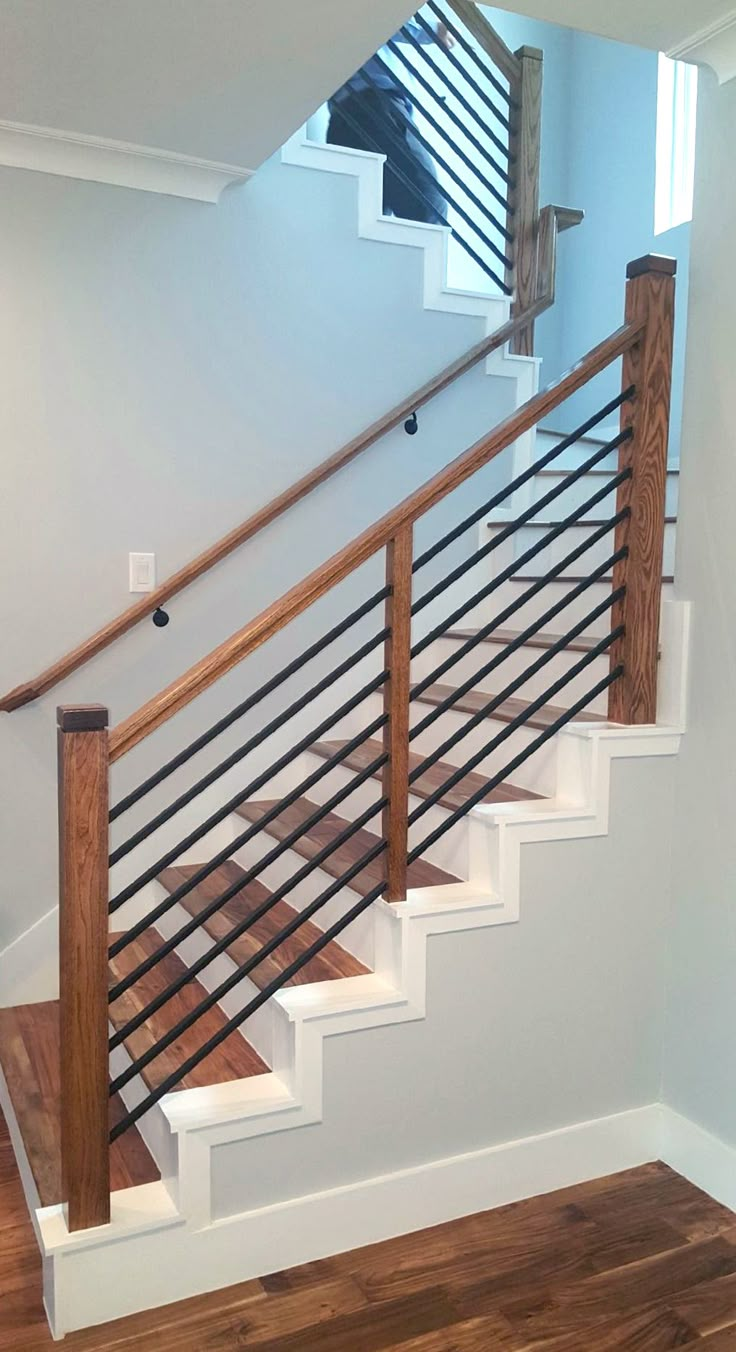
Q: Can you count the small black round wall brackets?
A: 2